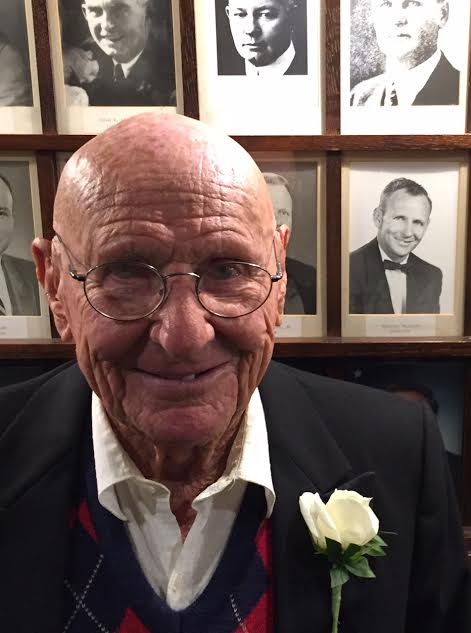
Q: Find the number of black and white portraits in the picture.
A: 7